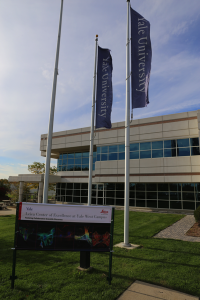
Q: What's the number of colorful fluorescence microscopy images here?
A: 5